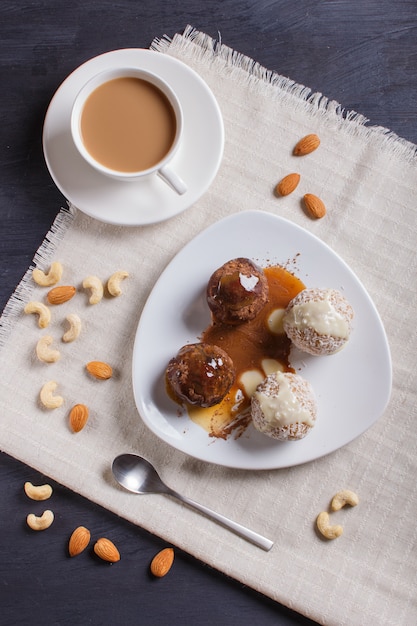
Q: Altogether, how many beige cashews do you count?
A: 11